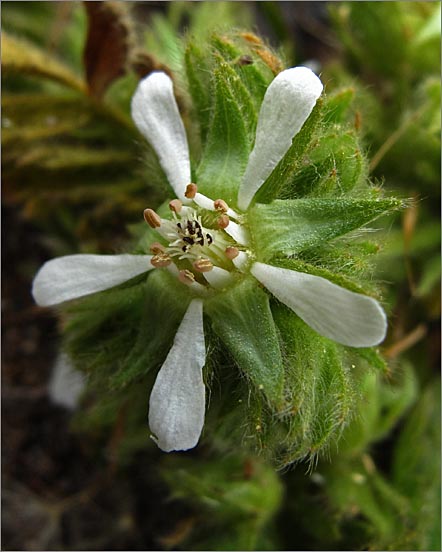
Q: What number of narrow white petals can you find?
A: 5